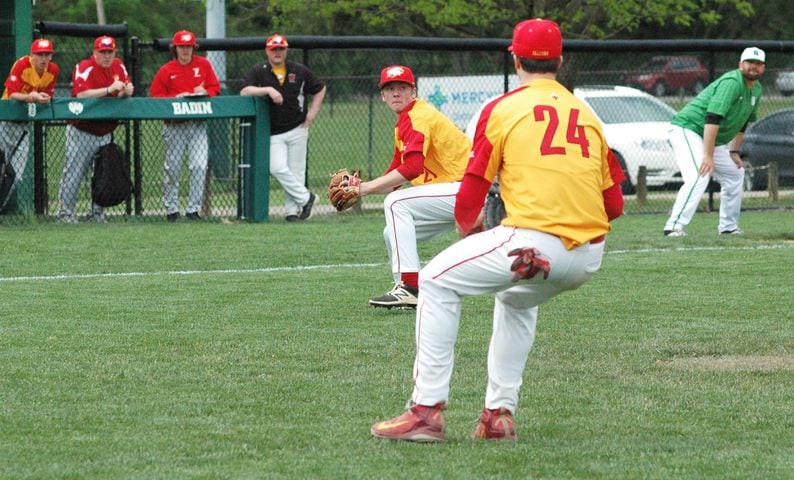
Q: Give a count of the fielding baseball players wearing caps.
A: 2